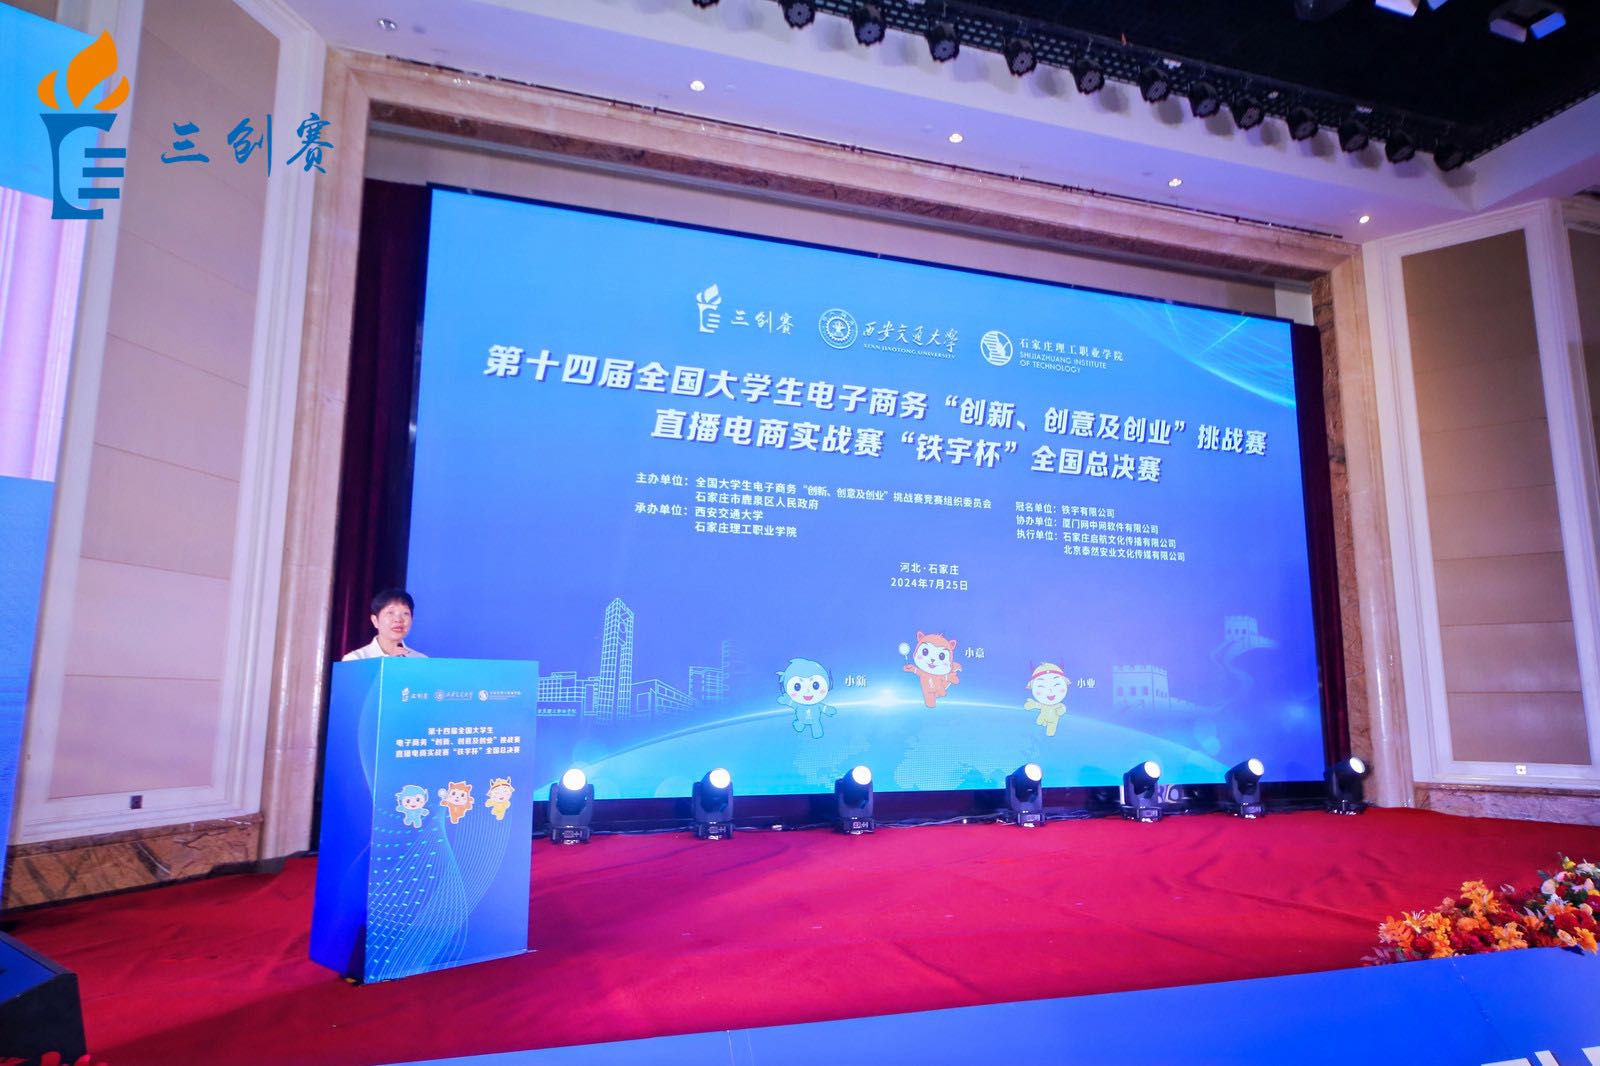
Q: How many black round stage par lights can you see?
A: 13